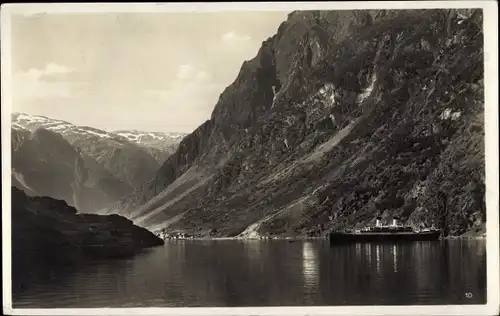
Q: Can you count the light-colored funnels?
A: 2